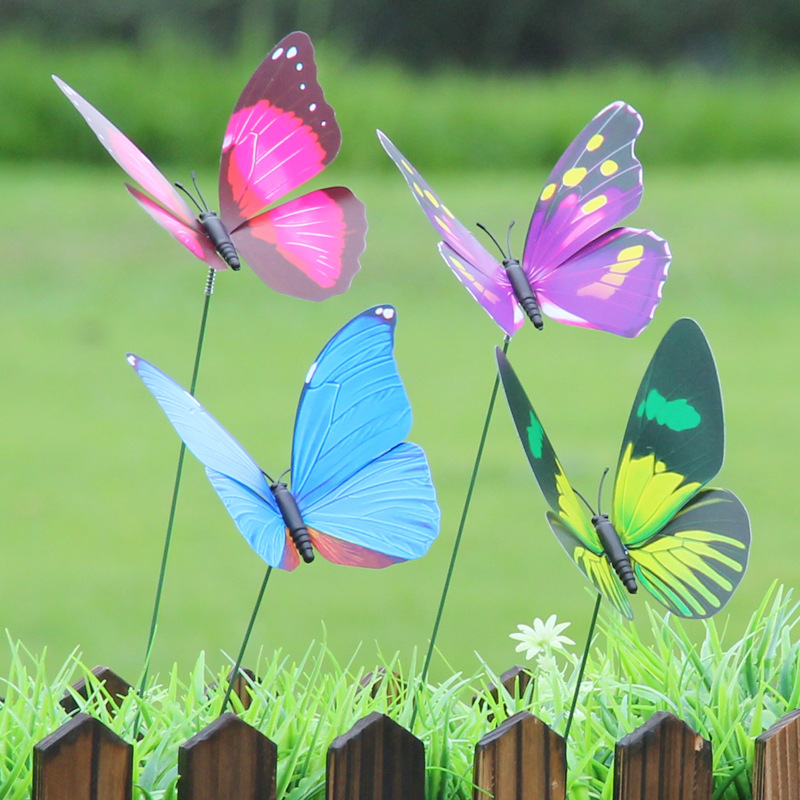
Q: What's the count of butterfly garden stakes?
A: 4